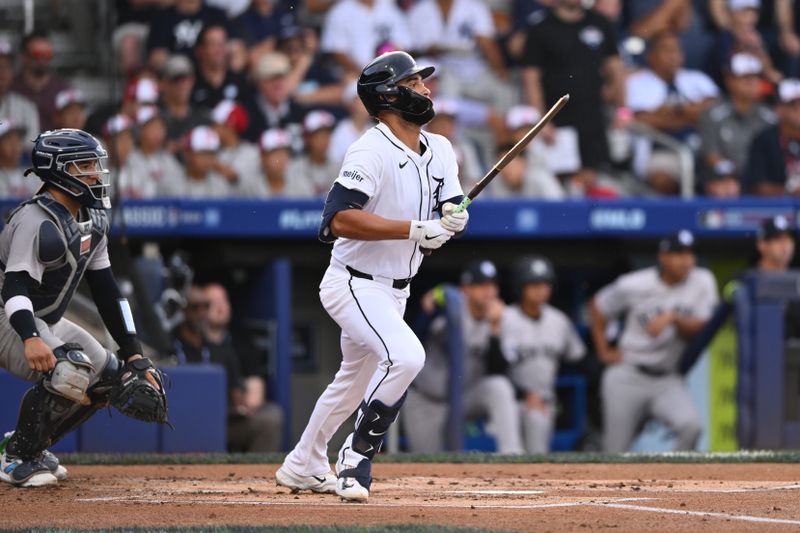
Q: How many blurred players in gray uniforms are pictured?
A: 3